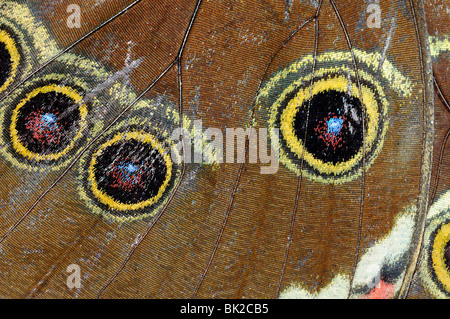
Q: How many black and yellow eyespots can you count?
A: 5